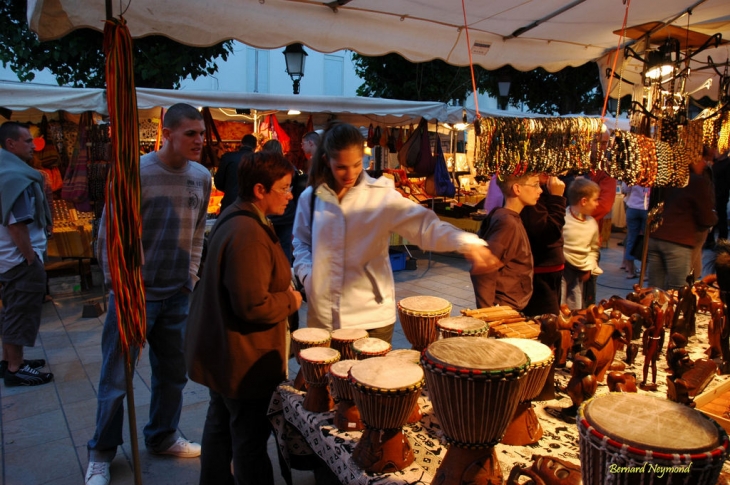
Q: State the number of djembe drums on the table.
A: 12